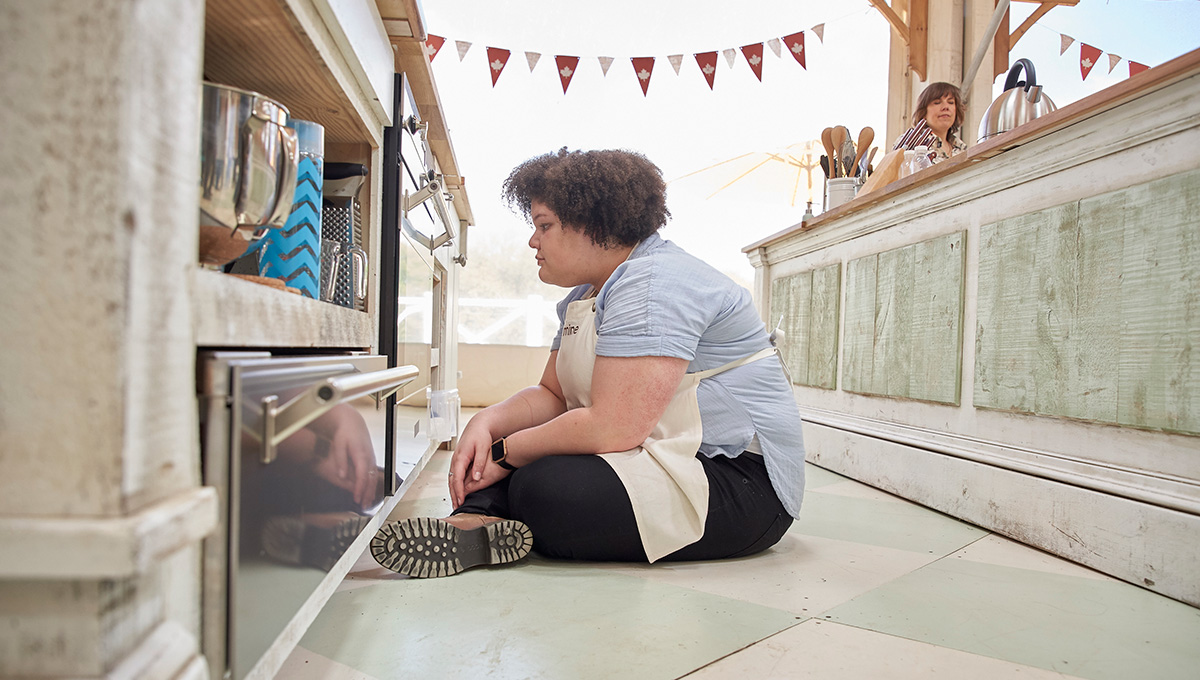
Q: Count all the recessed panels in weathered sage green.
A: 3